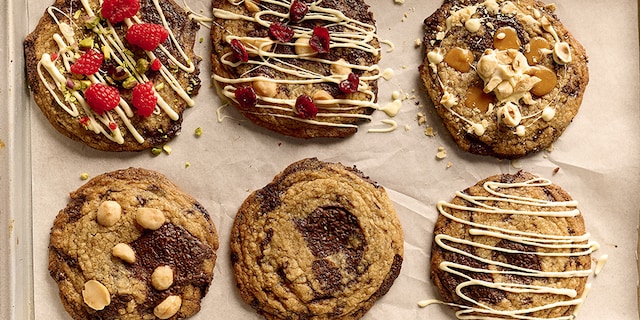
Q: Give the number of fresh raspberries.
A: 5